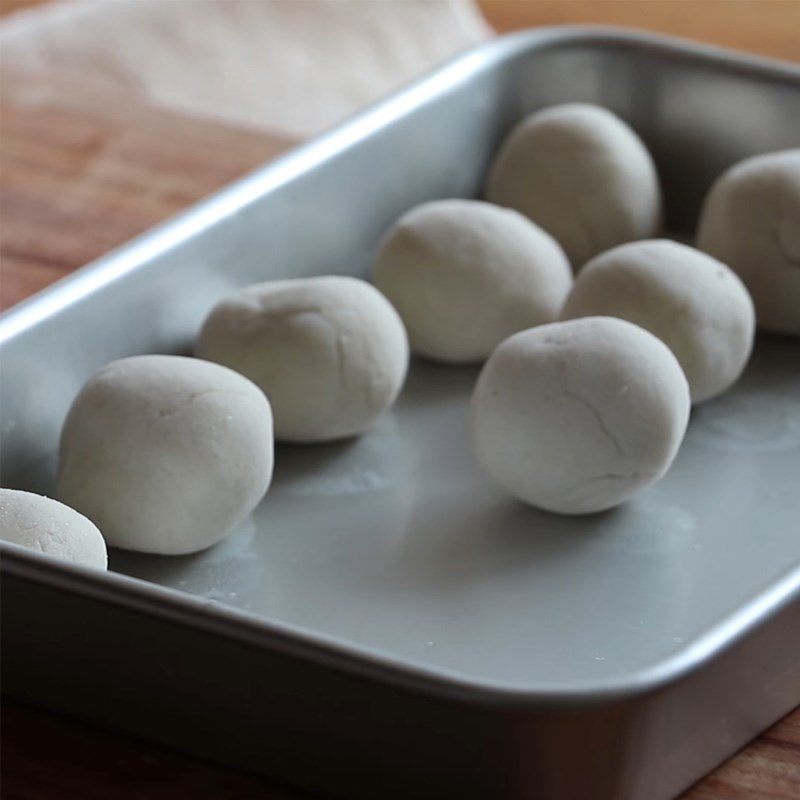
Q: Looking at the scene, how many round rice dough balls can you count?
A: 8